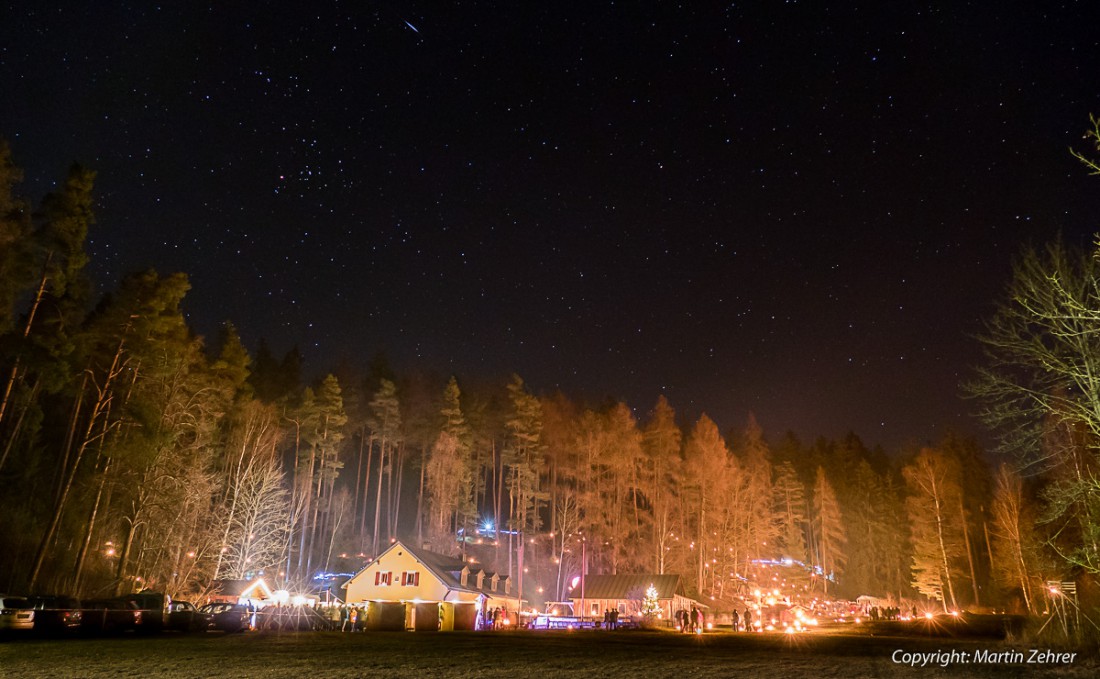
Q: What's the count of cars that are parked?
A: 6